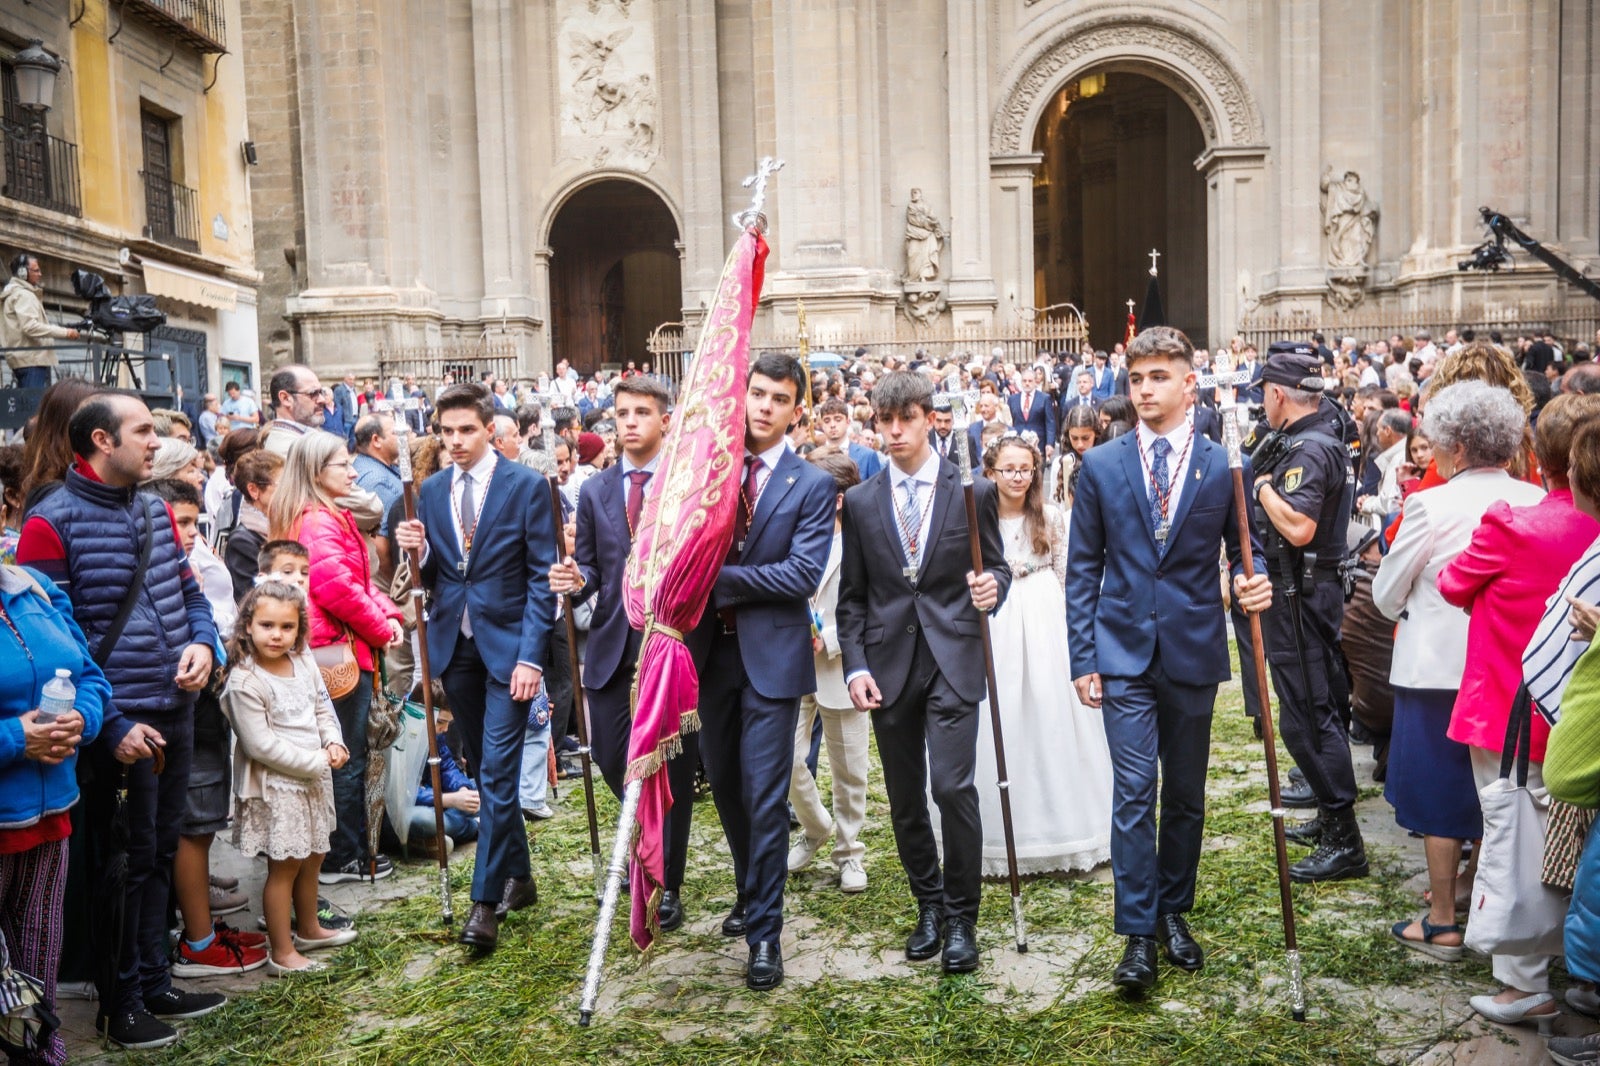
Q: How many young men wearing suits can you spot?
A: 5